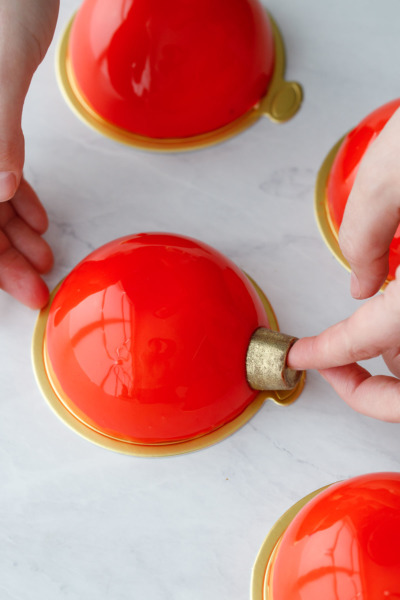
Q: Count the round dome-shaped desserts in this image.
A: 4